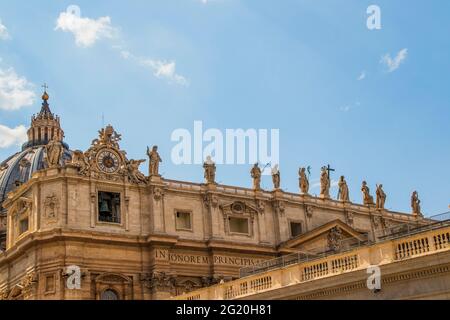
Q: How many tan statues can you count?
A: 11